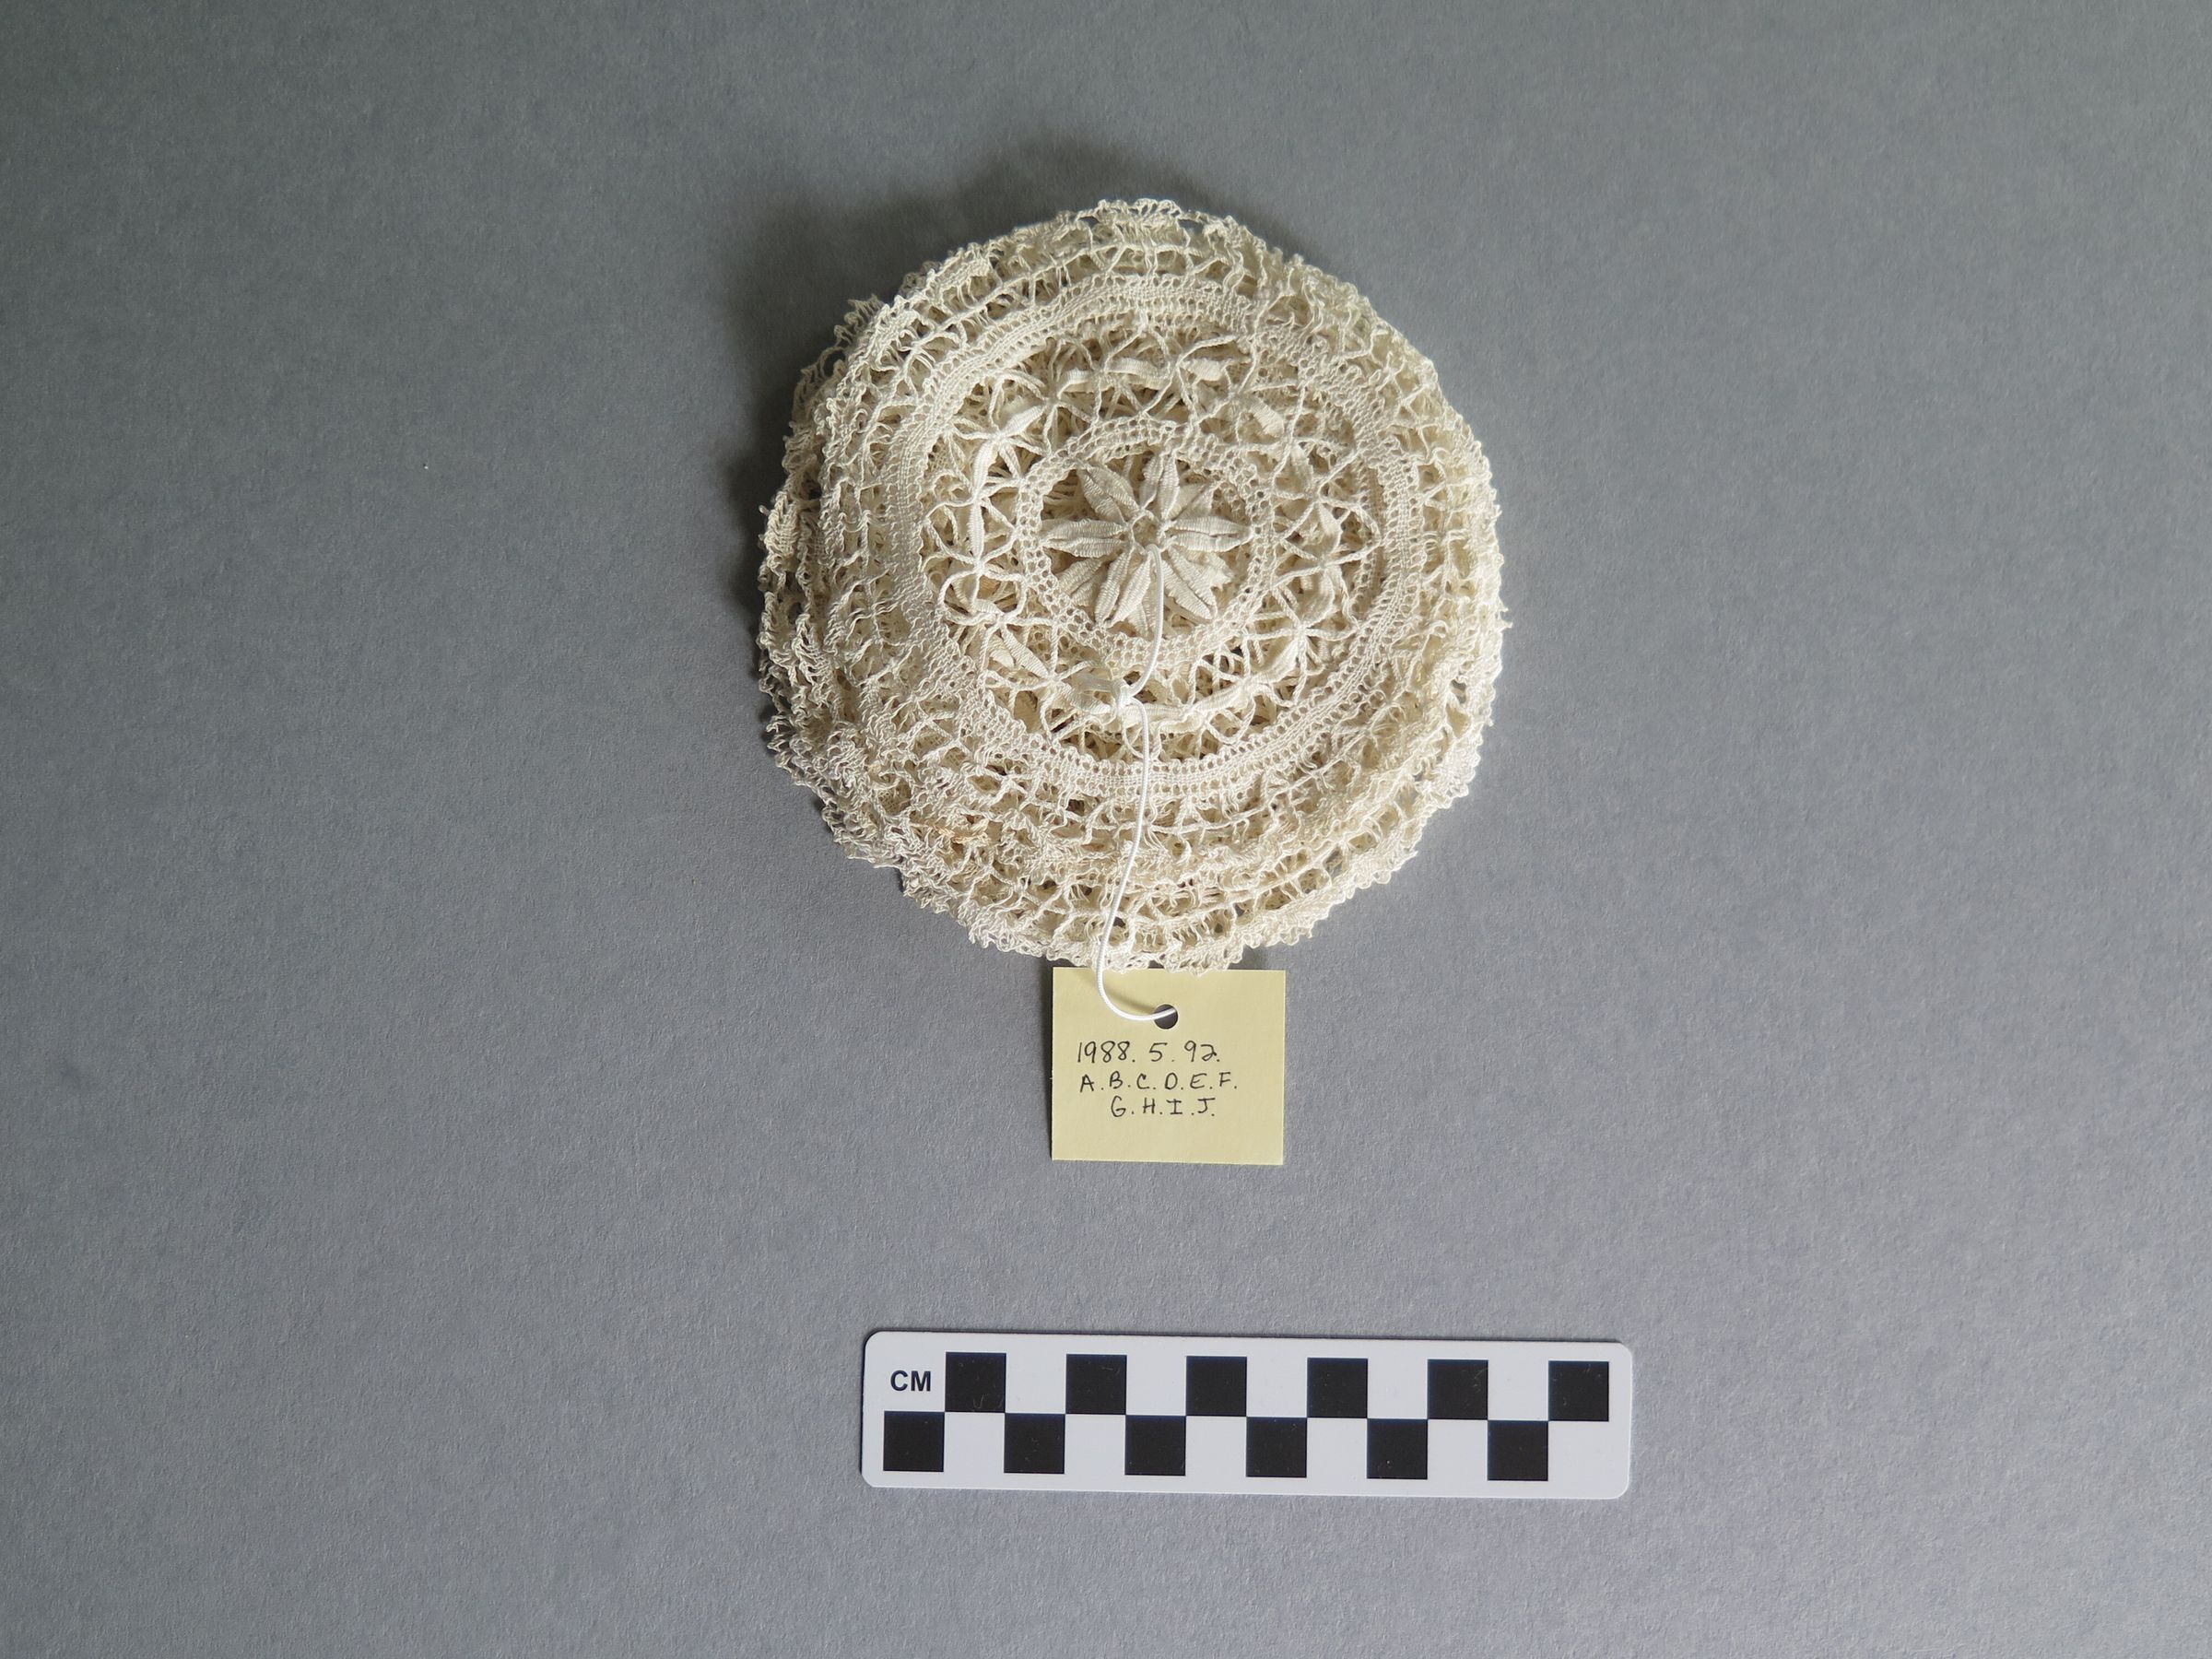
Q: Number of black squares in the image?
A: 12